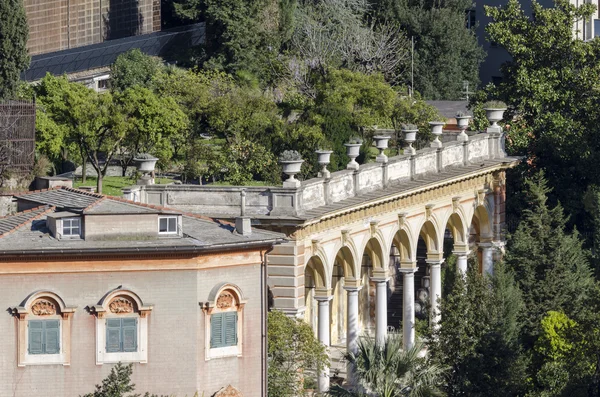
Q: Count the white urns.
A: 9